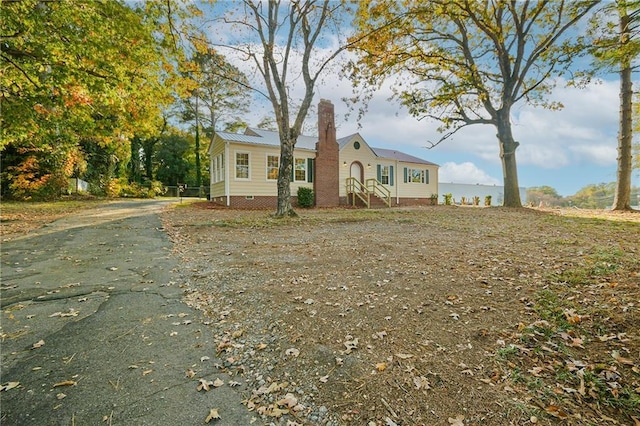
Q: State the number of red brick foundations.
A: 1